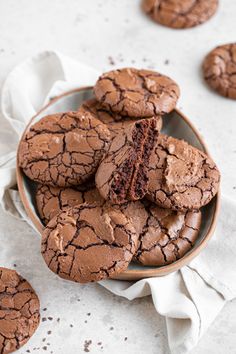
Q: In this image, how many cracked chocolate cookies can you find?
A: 11